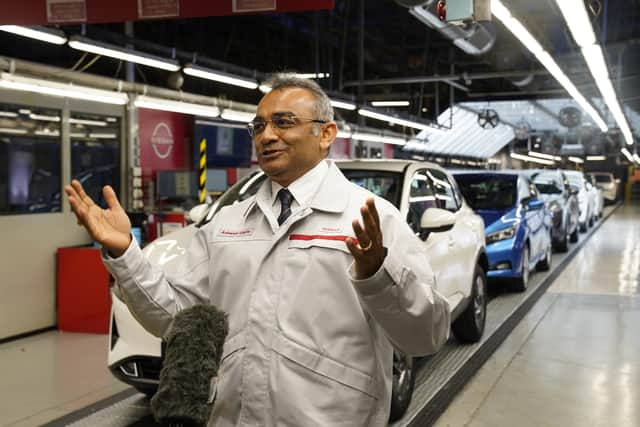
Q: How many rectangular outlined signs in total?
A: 3